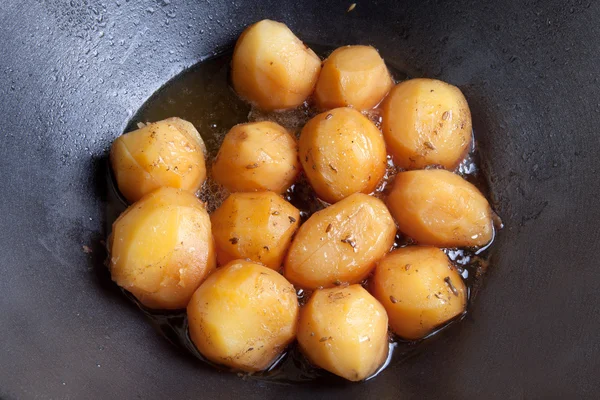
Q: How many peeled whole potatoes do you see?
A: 13